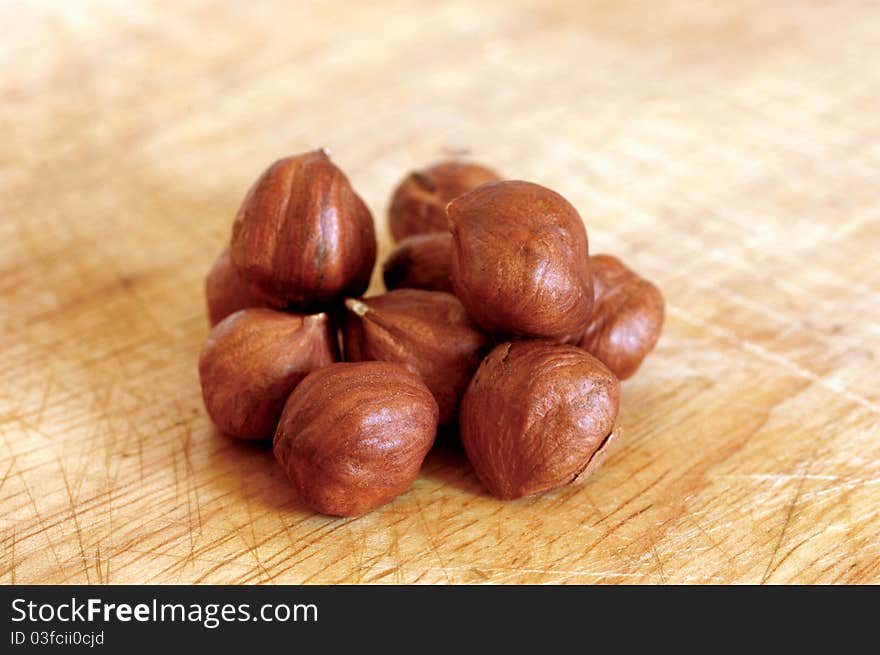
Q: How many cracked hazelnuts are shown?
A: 1